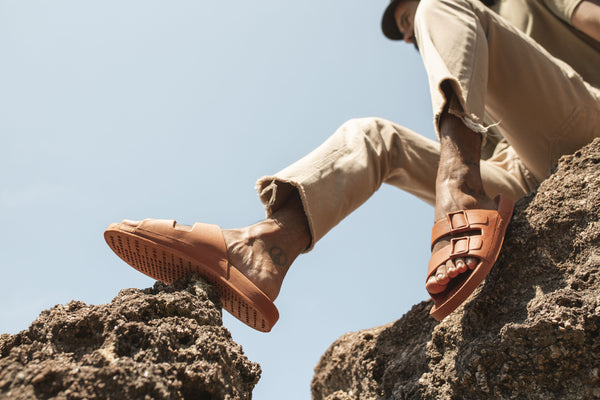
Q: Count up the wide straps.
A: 4